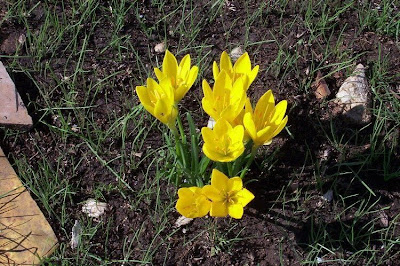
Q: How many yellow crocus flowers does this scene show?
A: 8